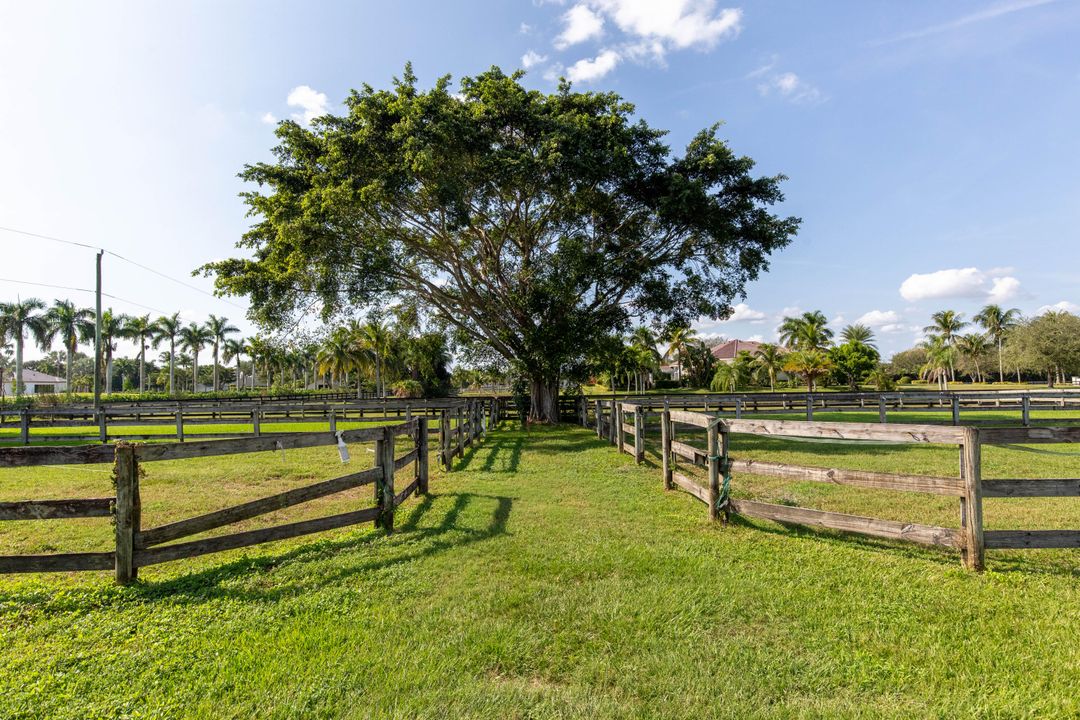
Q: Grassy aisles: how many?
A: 1